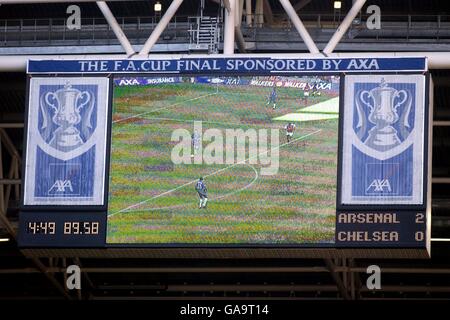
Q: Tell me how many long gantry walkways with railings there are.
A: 1